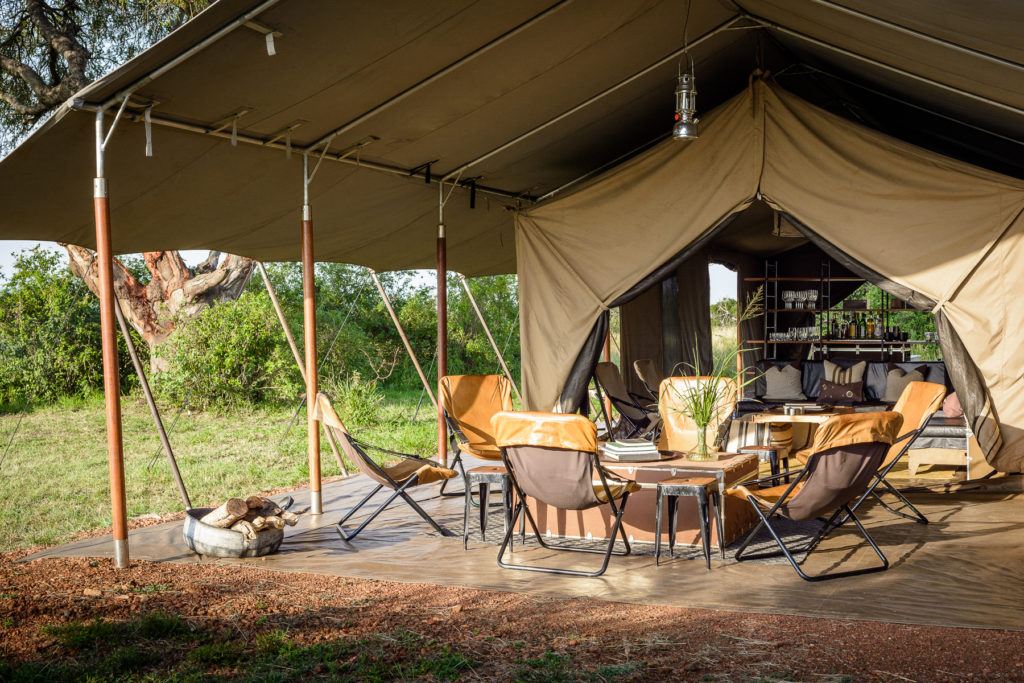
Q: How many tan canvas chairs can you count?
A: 6